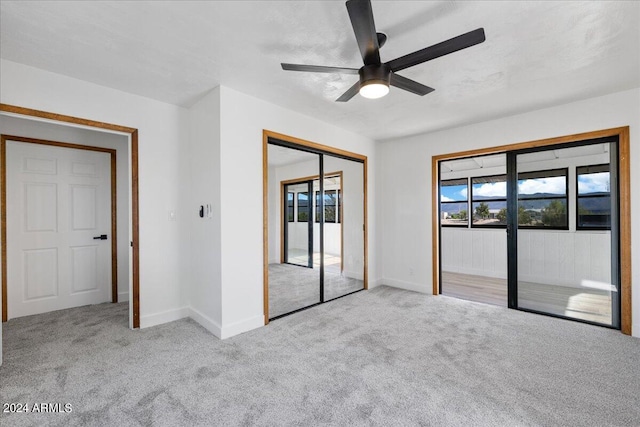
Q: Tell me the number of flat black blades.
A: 5